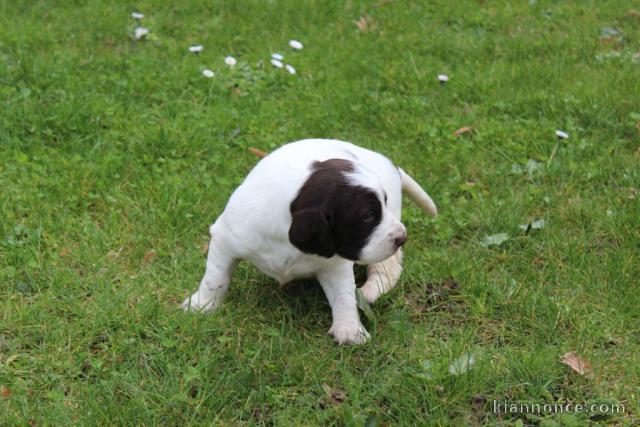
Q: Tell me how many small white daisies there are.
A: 11